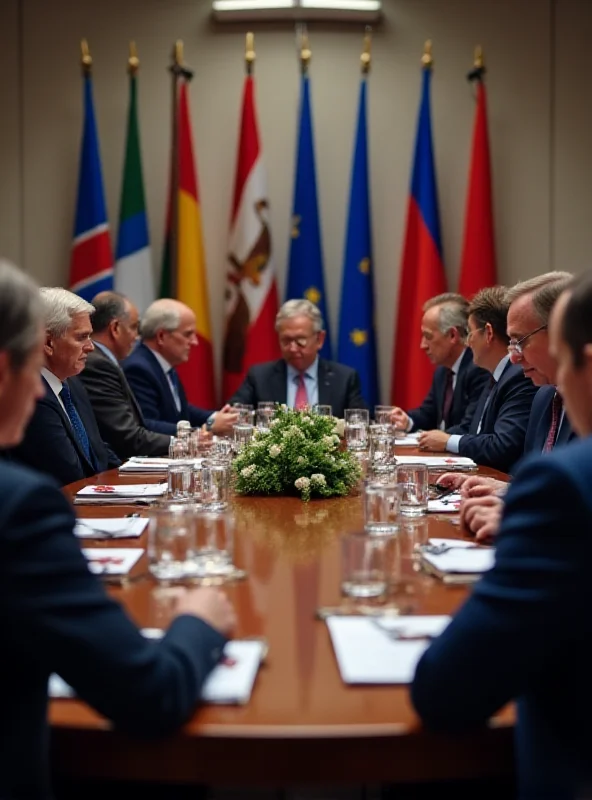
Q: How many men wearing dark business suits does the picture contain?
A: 9